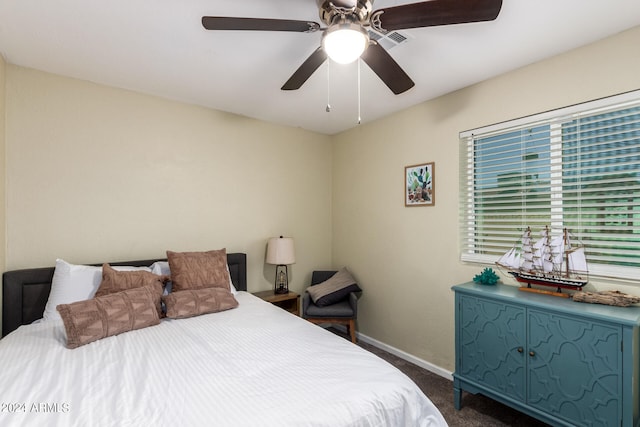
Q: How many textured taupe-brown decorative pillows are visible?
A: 4